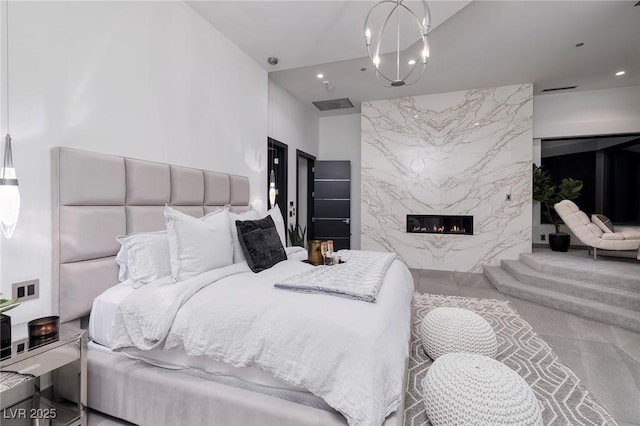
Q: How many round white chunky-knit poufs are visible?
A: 2